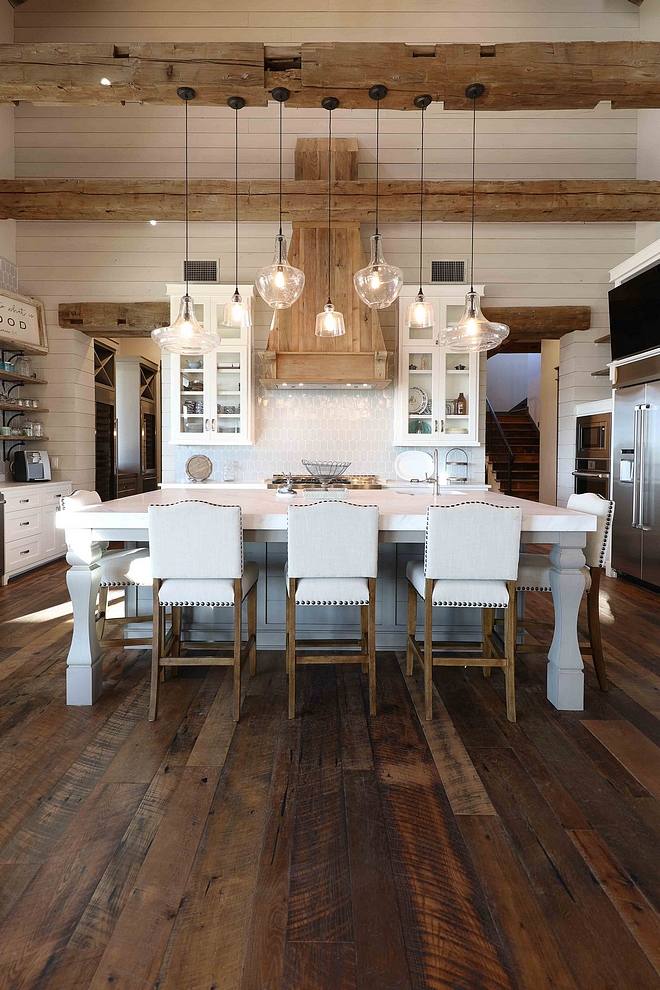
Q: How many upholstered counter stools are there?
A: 5